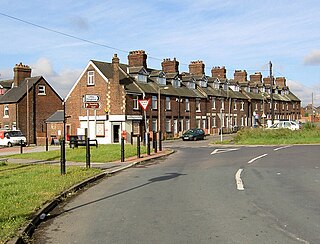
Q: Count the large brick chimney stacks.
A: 9